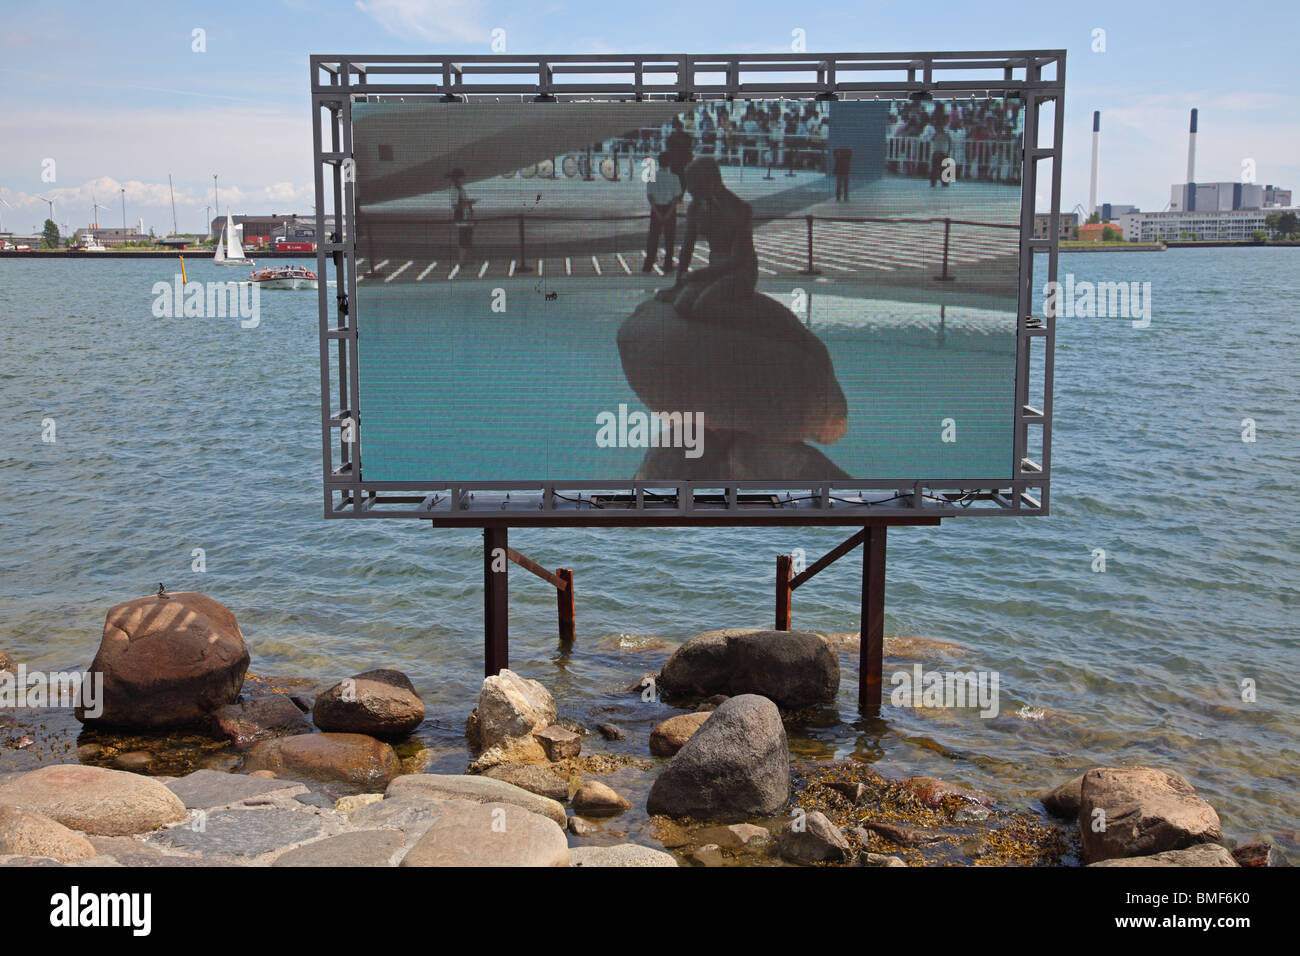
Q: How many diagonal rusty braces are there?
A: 2